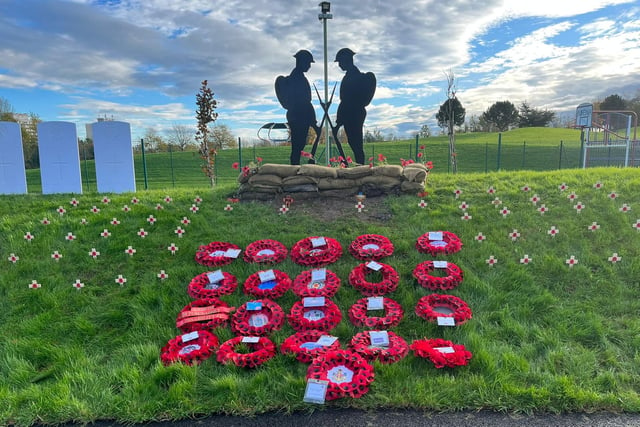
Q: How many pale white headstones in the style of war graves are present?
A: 3